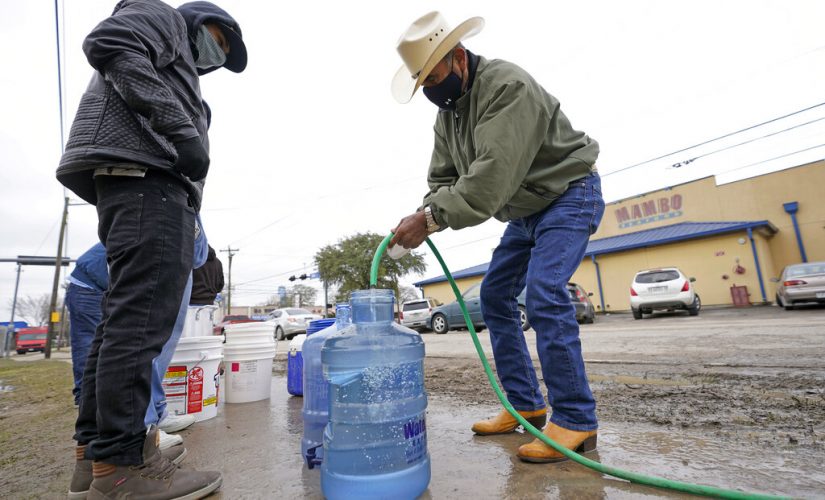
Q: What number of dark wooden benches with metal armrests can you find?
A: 0